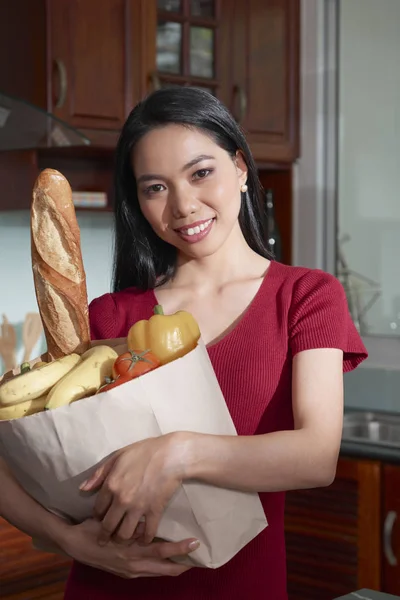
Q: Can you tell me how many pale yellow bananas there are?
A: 3